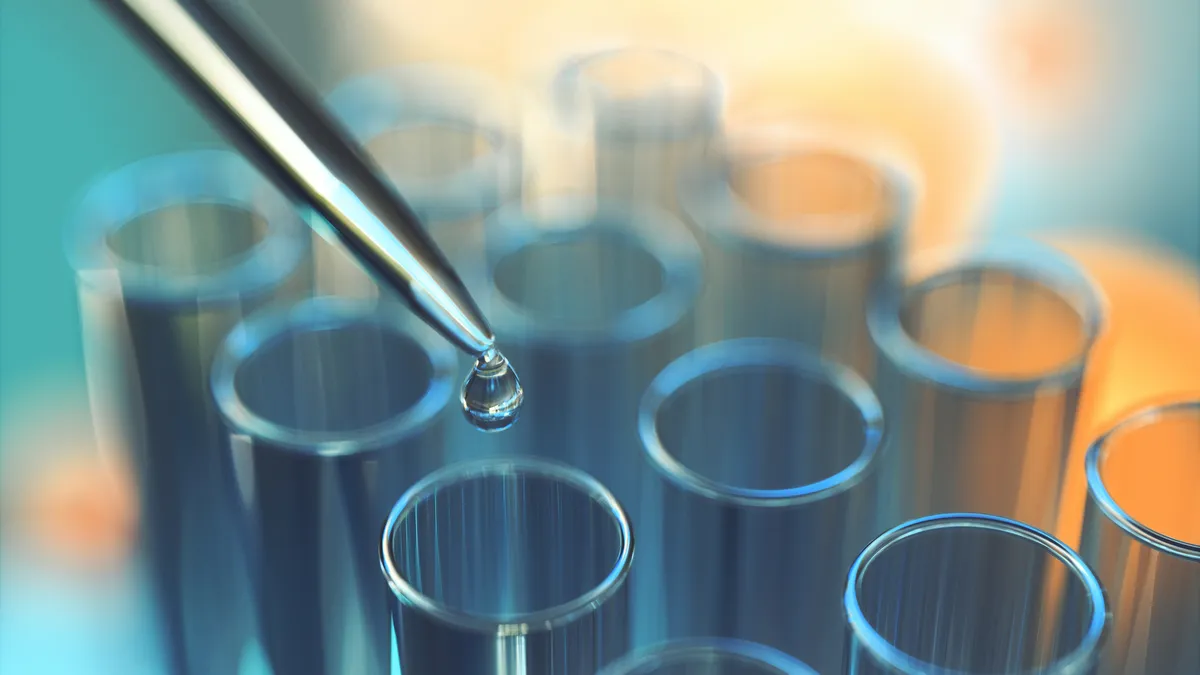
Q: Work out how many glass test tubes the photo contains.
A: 12